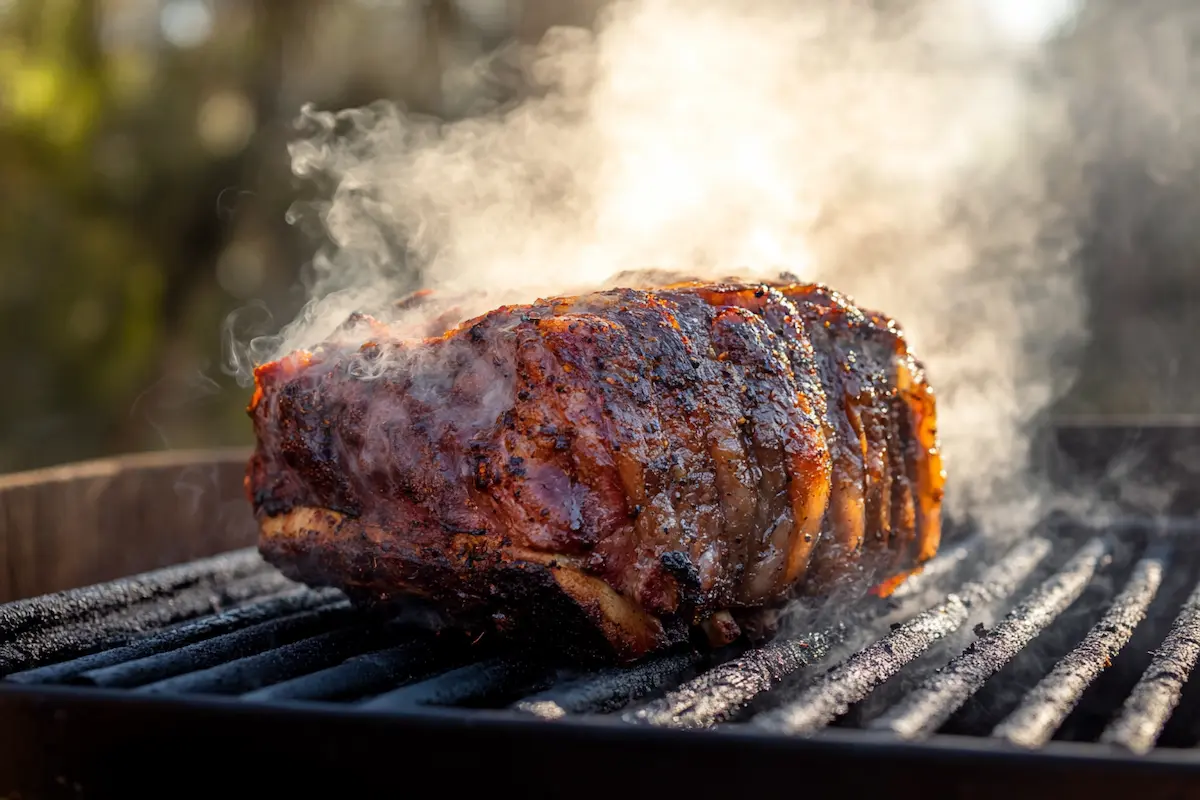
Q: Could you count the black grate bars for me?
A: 13